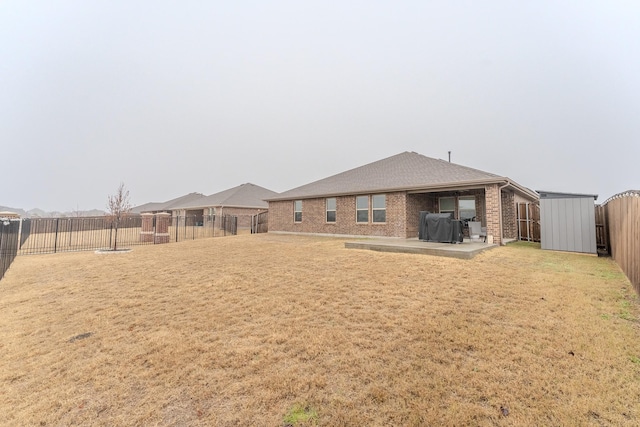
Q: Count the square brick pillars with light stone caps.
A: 2